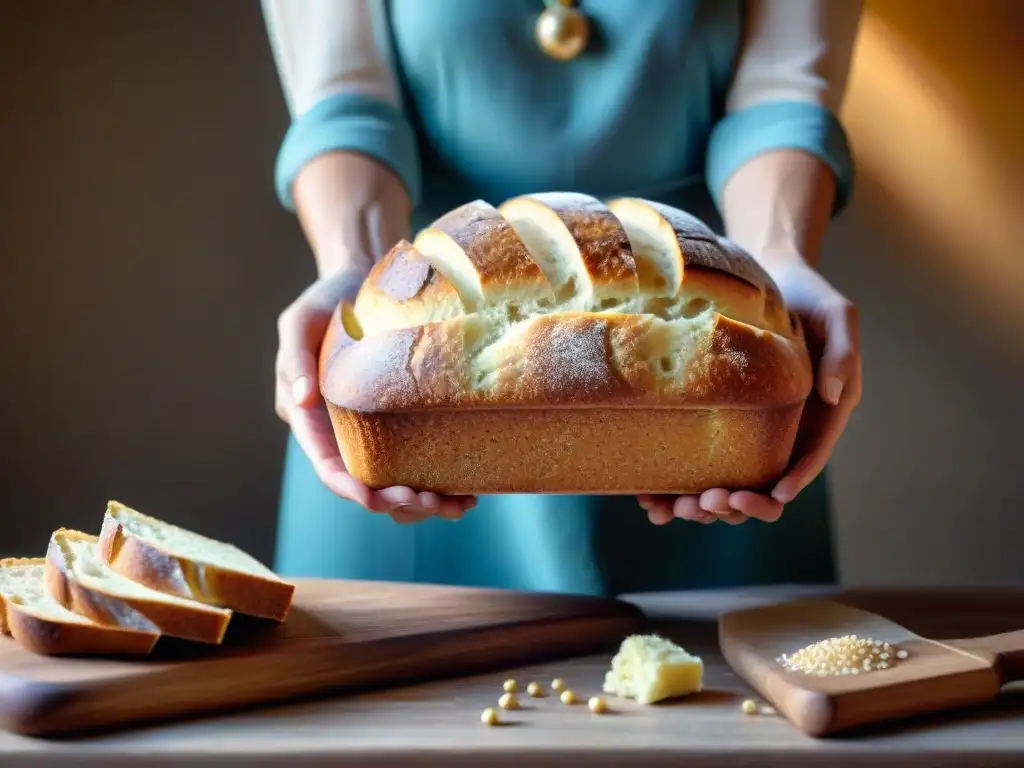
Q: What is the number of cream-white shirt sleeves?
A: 2